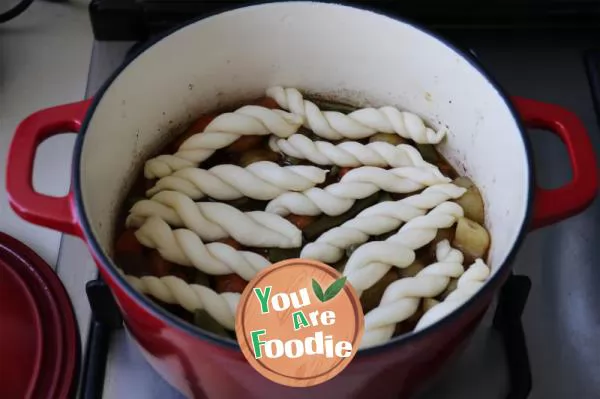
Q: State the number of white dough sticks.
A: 12